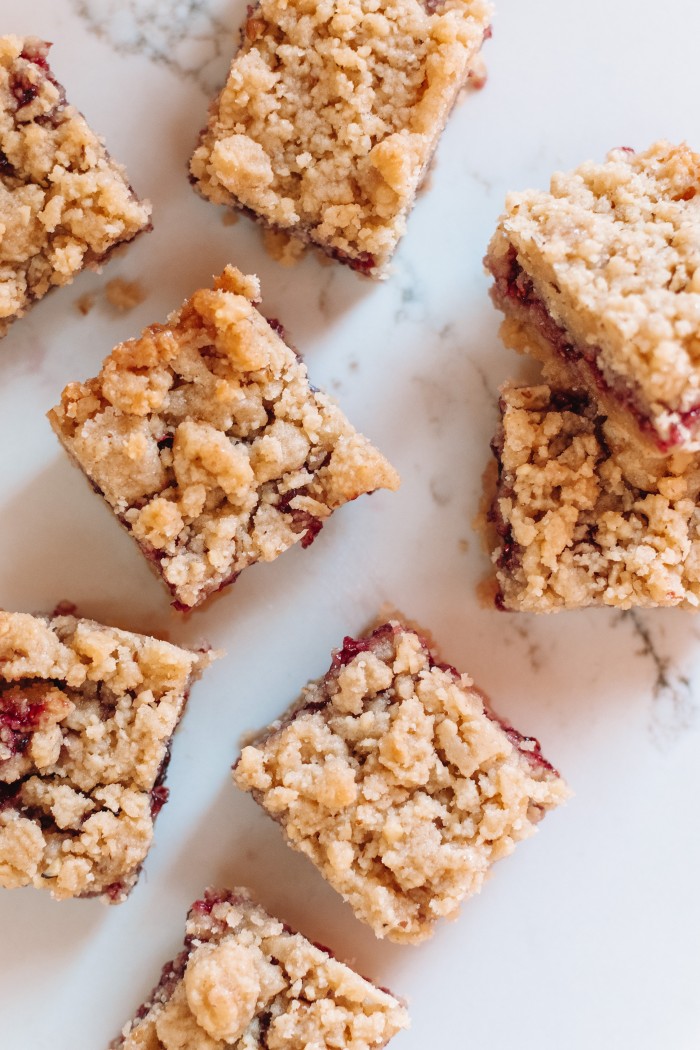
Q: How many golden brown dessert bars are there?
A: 8